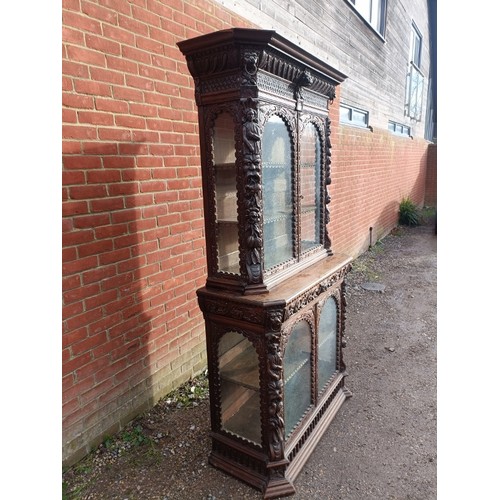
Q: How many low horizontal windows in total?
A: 2